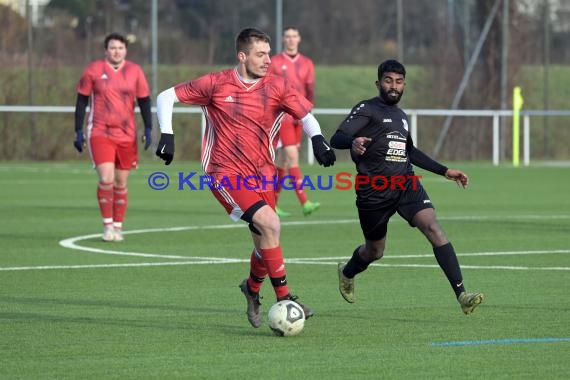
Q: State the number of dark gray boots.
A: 2